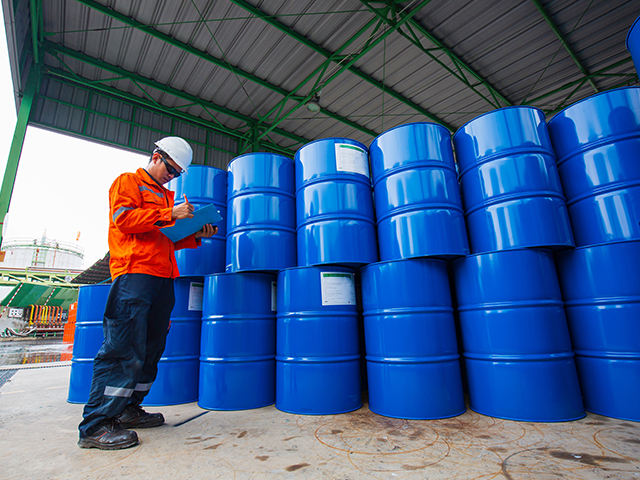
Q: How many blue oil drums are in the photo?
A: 14